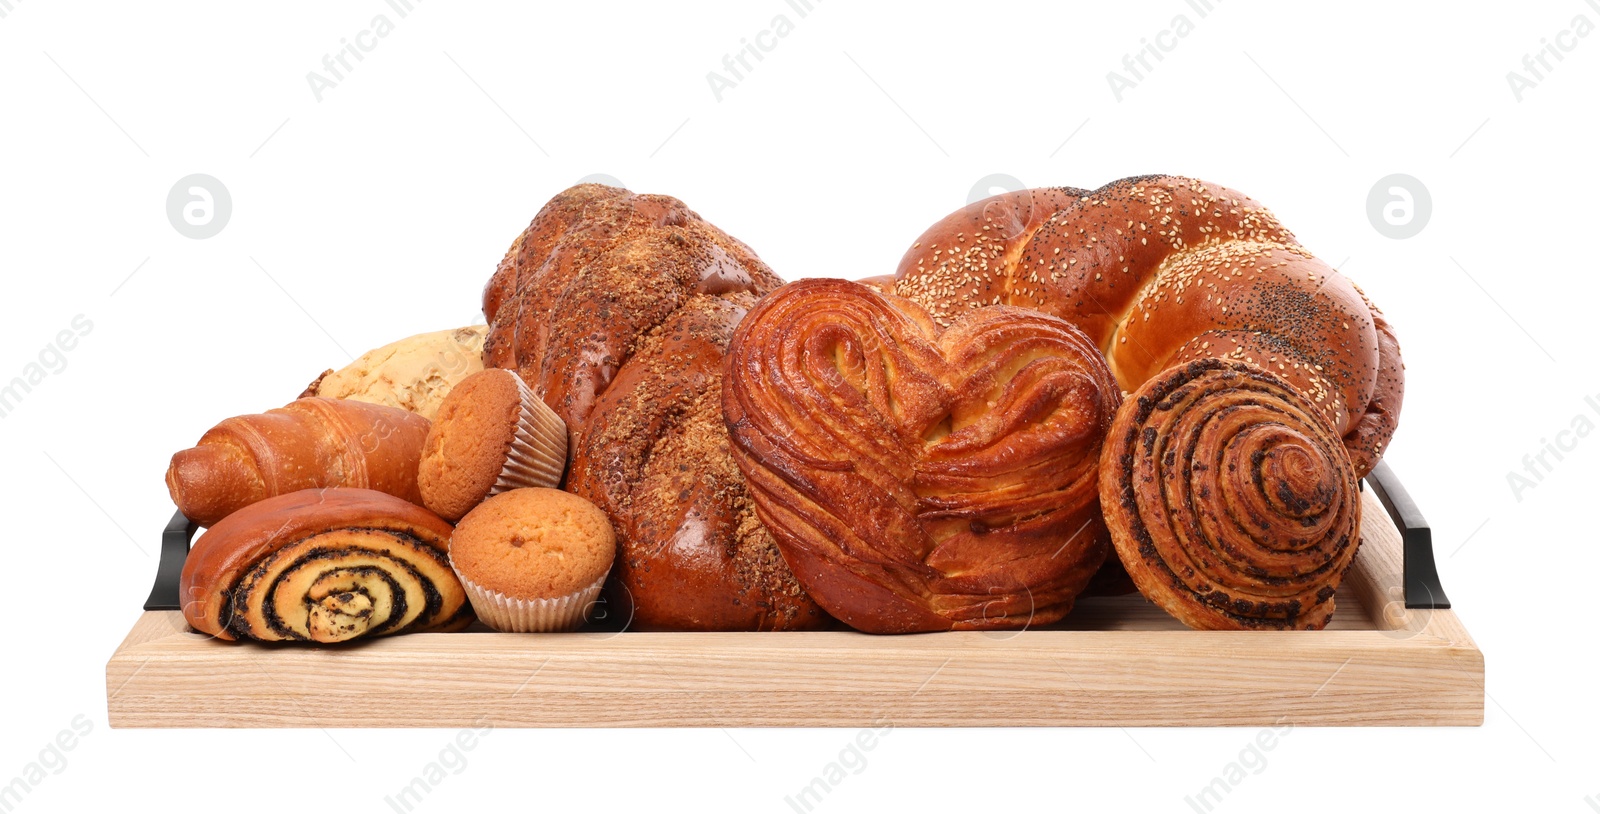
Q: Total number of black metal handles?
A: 2